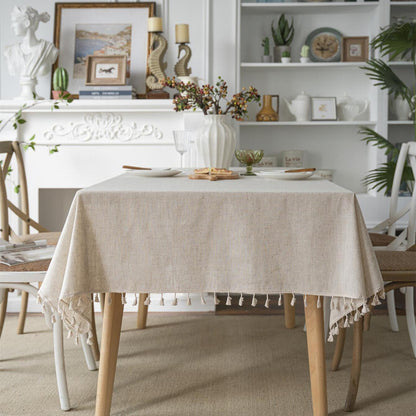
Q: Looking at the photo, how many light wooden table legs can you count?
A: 4